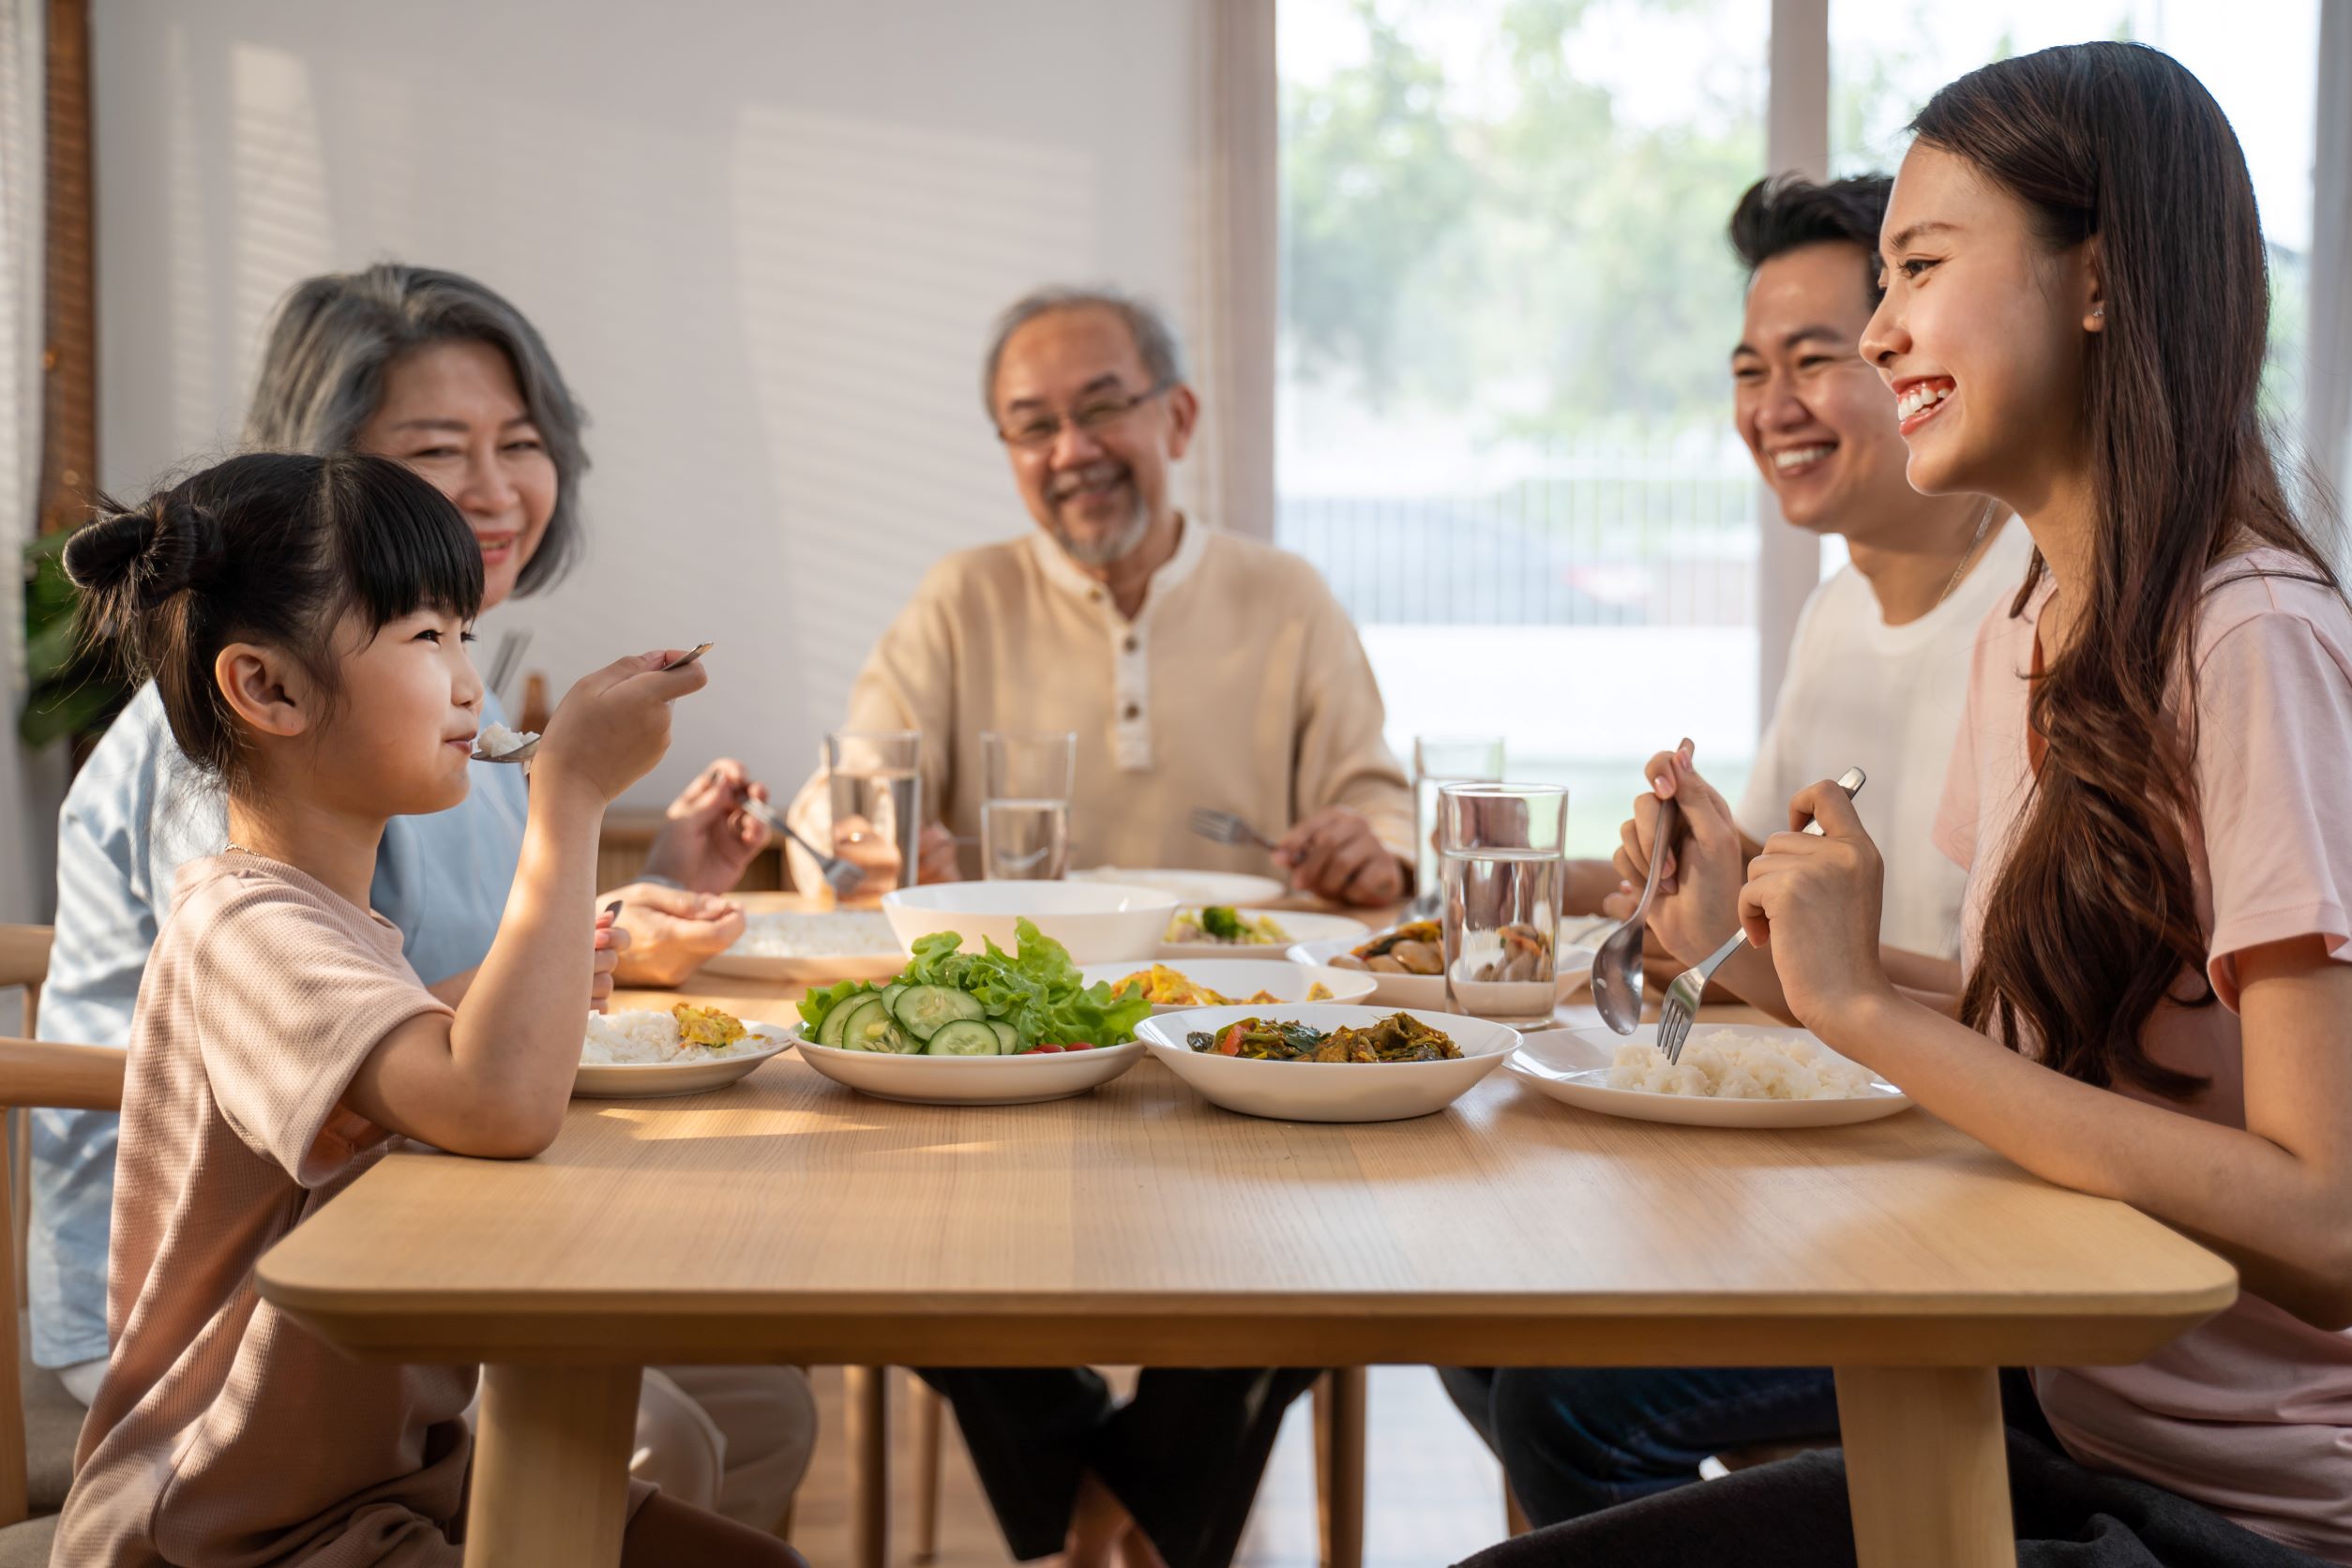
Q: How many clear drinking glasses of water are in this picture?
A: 4